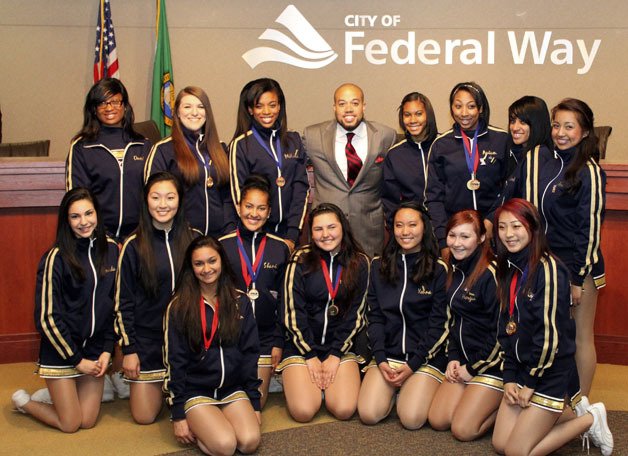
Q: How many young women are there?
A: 15